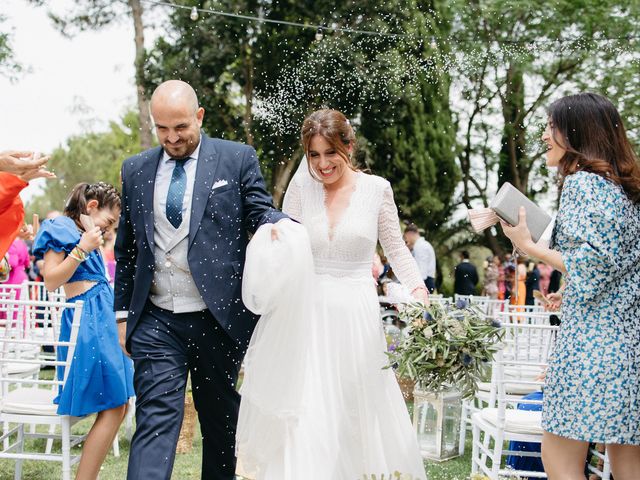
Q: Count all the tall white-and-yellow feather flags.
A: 0